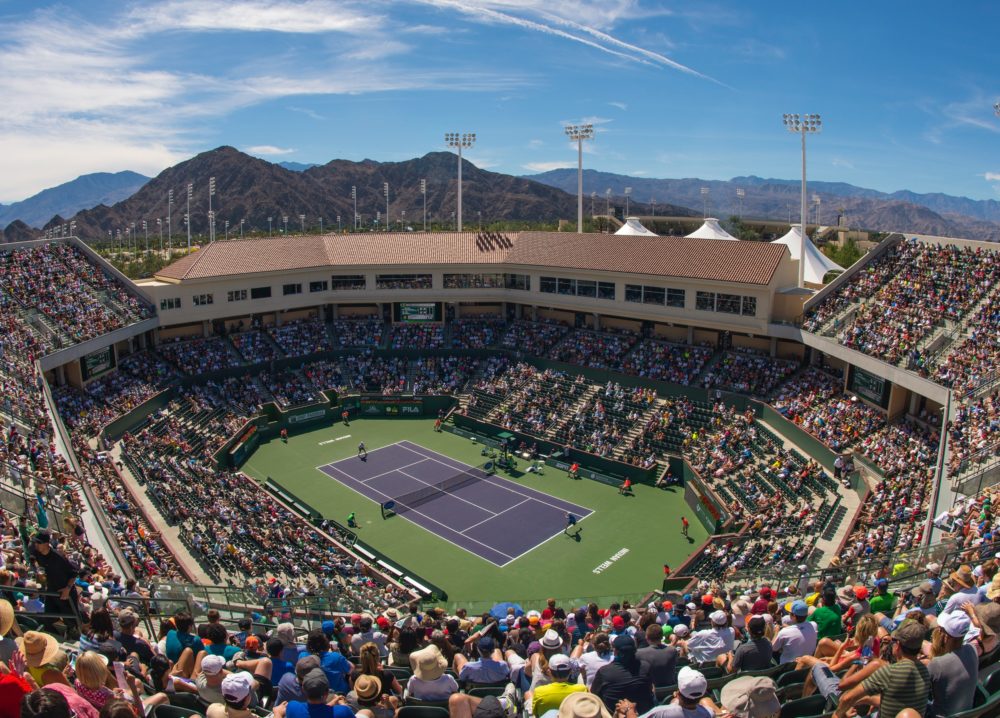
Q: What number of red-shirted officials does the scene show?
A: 7